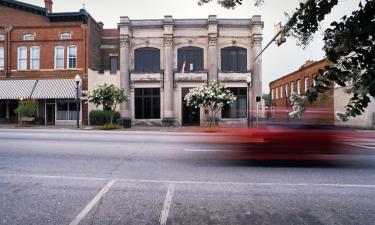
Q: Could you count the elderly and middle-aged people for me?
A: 0